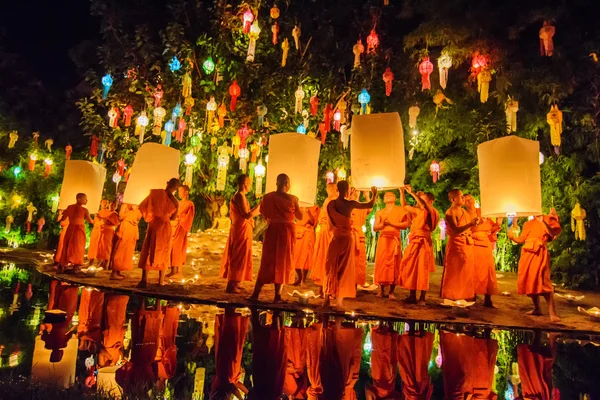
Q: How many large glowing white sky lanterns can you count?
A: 5